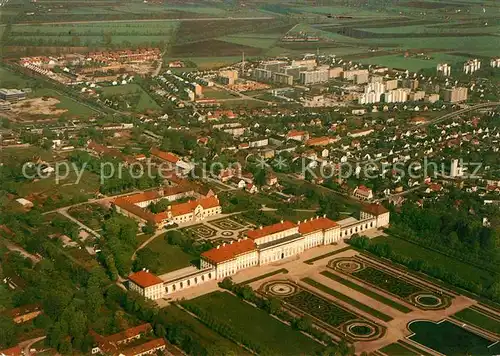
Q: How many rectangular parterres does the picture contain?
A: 2